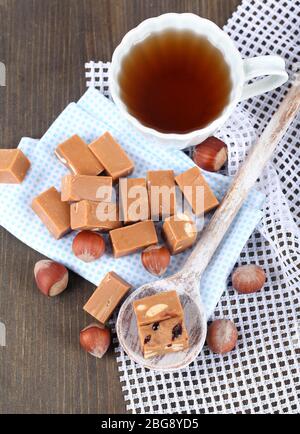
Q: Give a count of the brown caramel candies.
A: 14